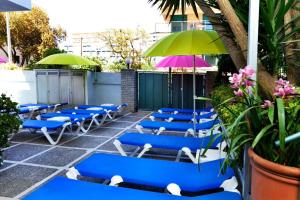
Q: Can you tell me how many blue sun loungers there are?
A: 12